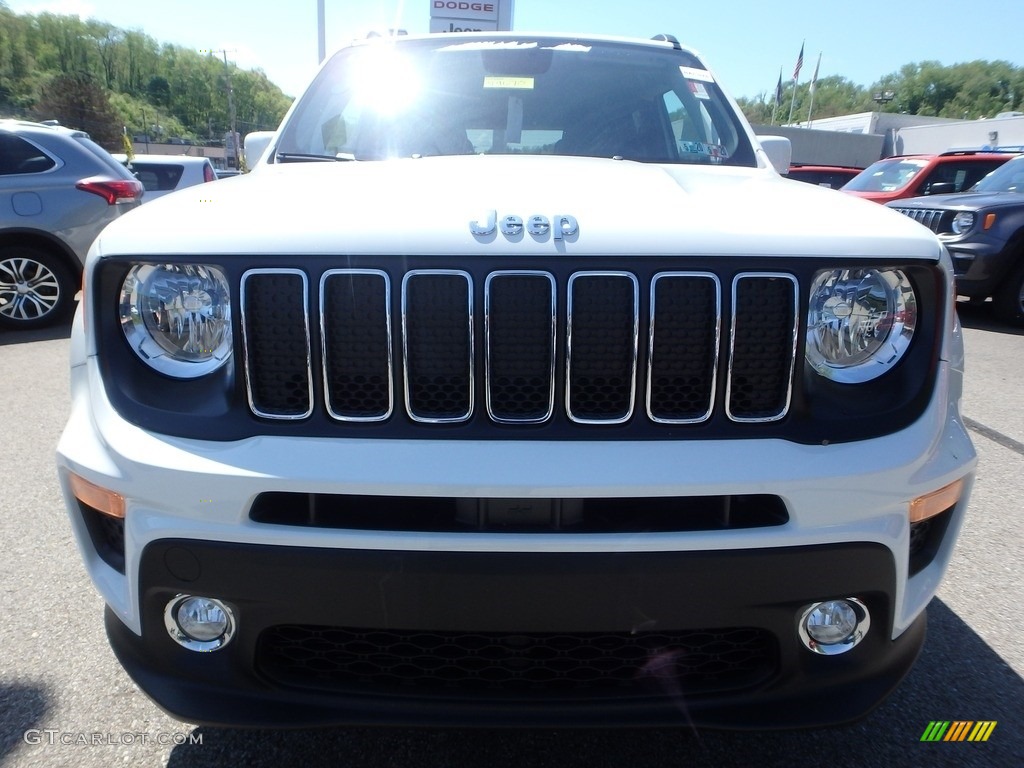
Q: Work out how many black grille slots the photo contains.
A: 7